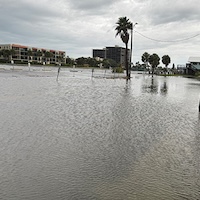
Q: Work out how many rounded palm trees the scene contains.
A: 3